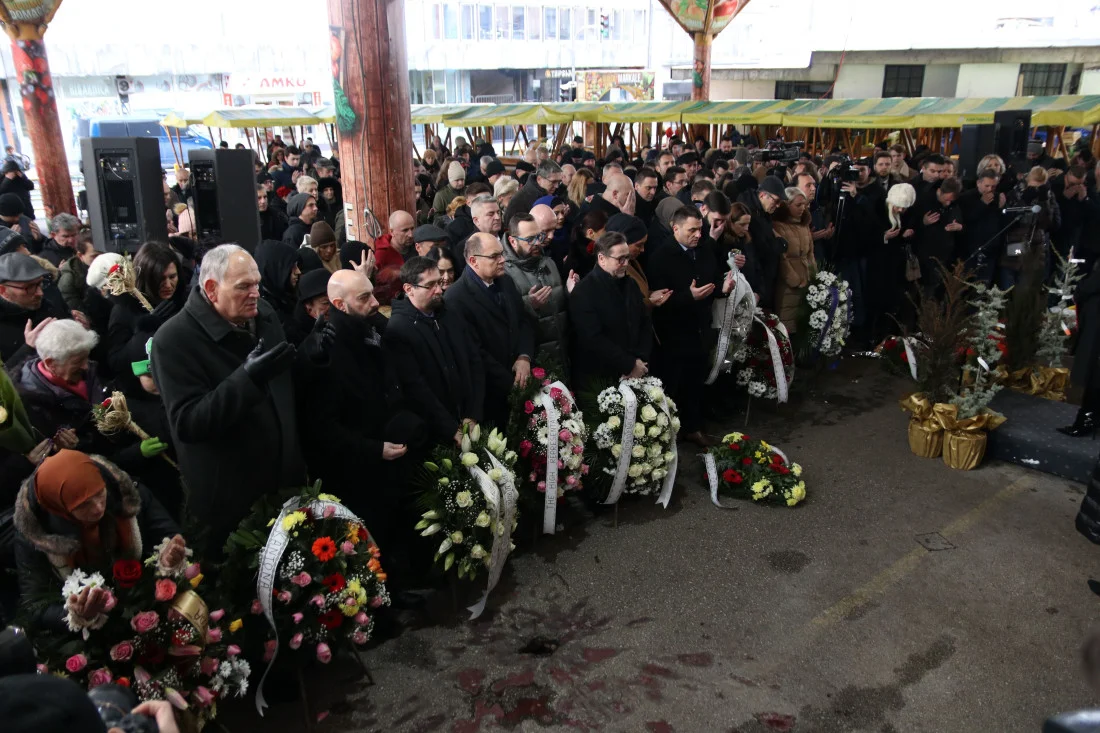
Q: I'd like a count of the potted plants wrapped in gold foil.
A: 4